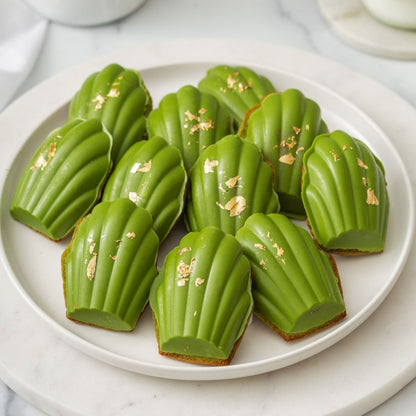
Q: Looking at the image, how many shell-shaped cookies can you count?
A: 11